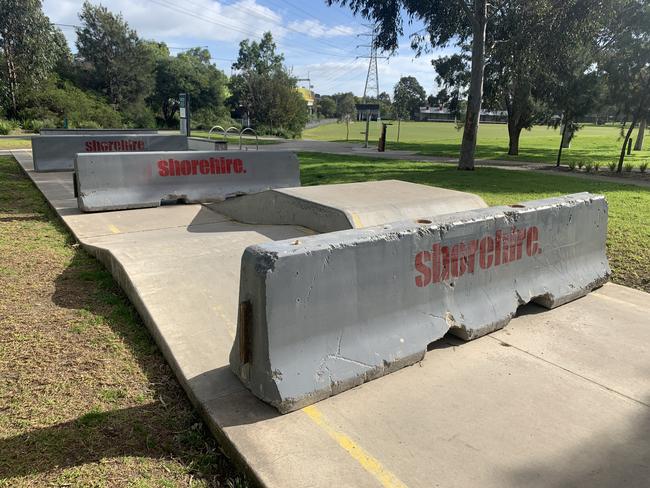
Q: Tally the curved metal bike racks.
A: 3